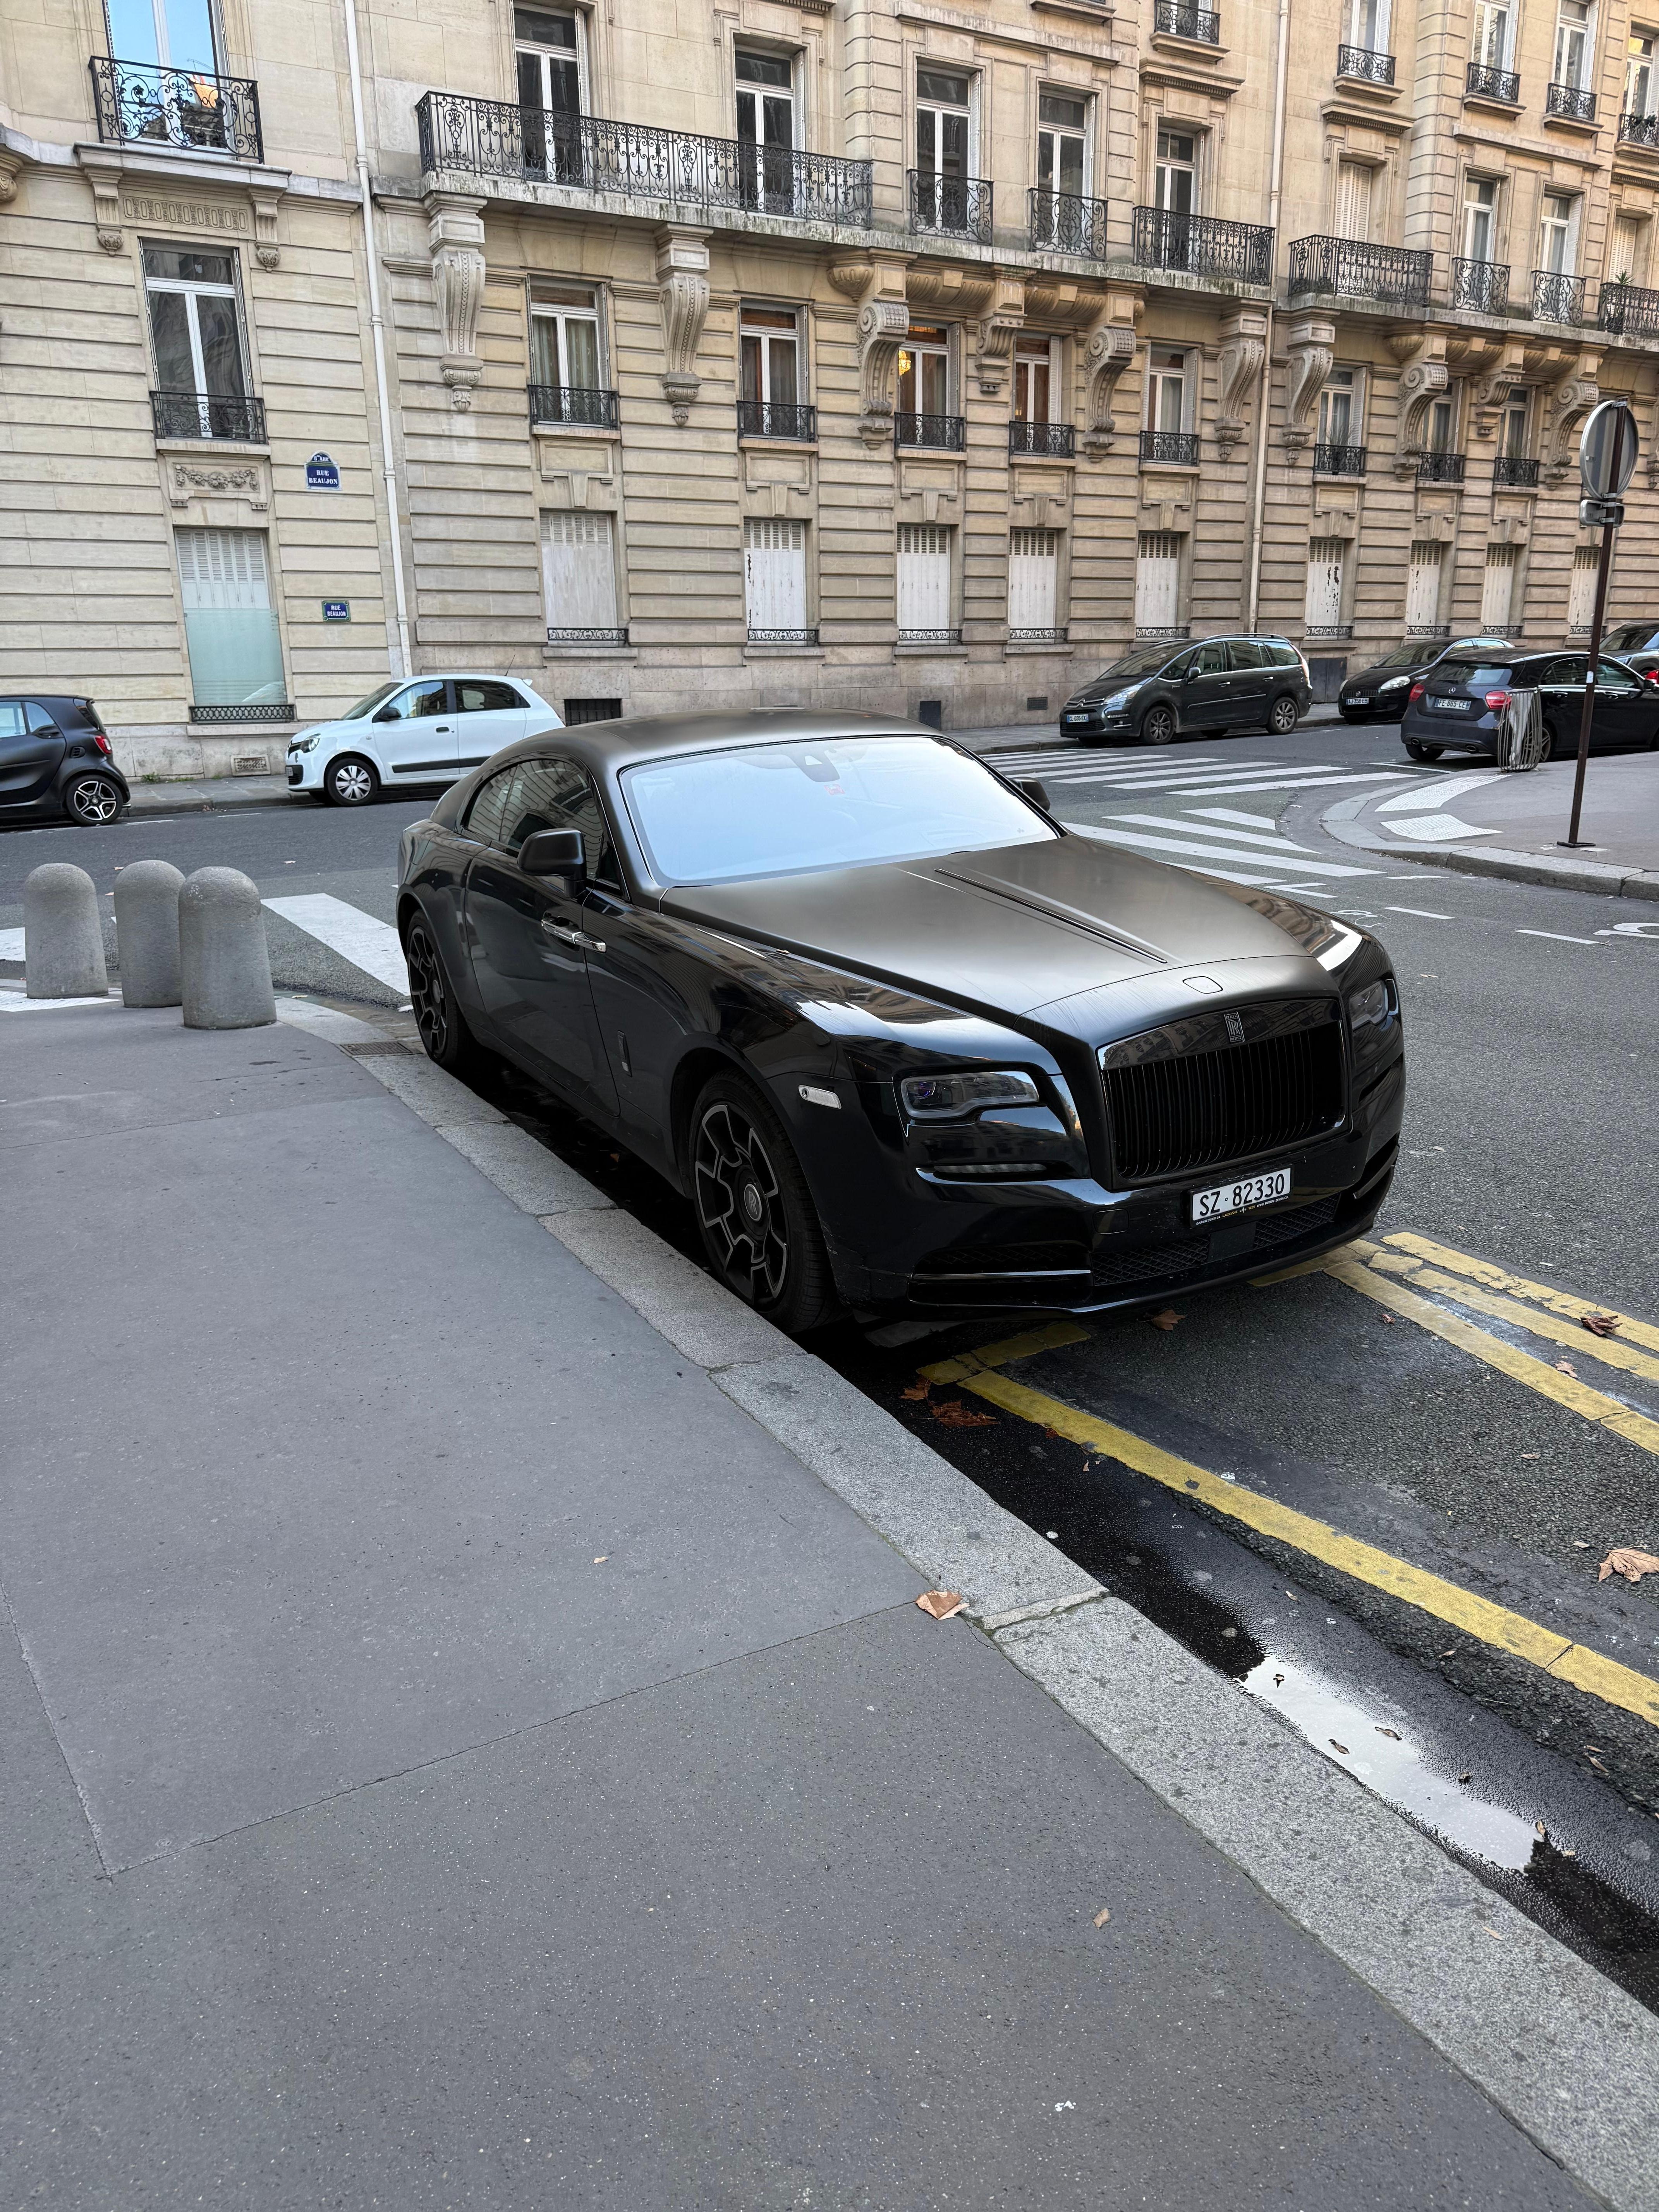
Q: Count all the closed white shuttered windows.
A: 12